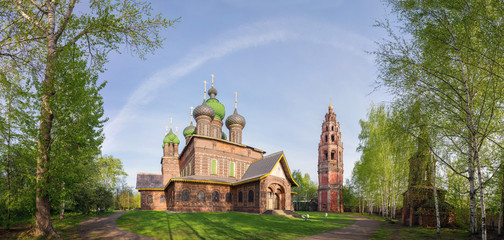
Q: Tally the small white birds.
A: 3